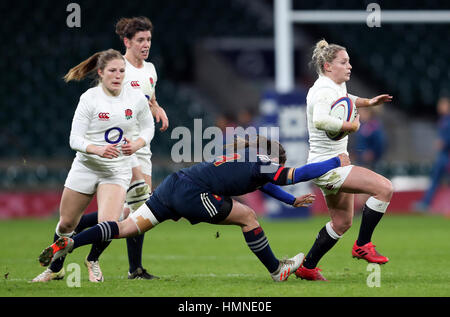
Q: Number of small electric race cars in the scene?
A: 0